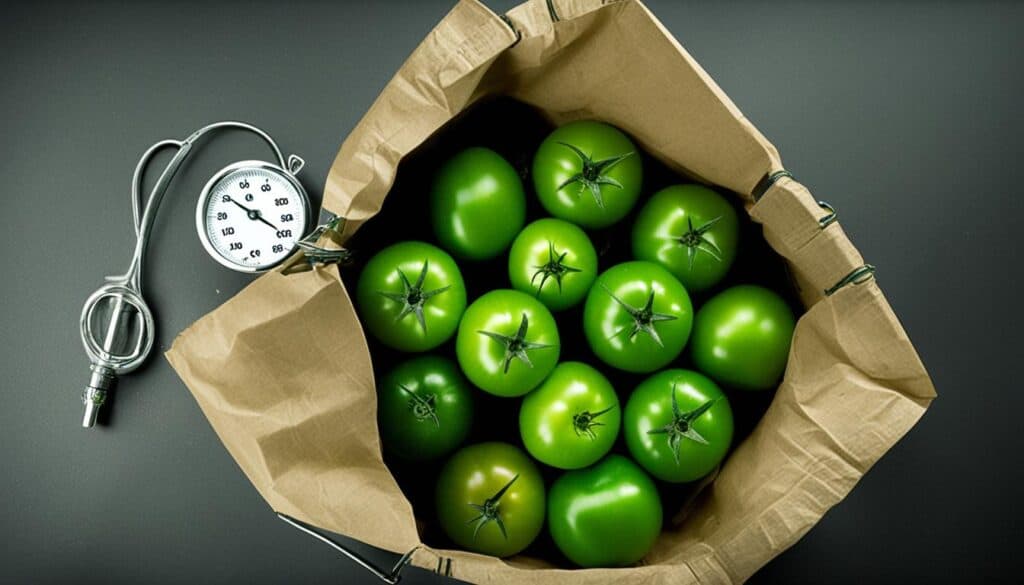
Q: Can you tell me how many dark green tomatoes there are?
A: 1